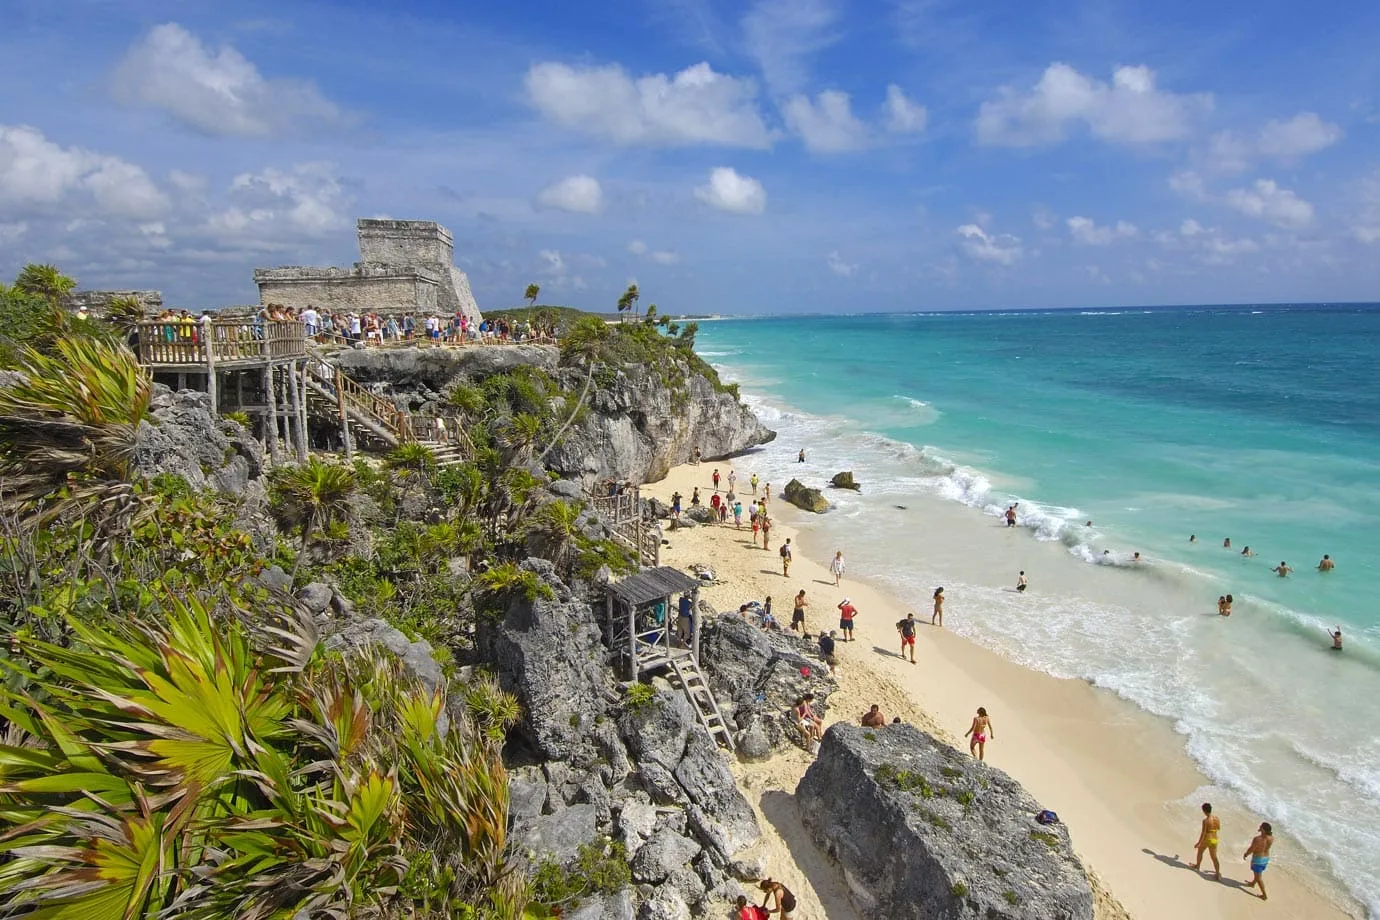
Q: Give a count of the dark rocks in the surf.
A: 2